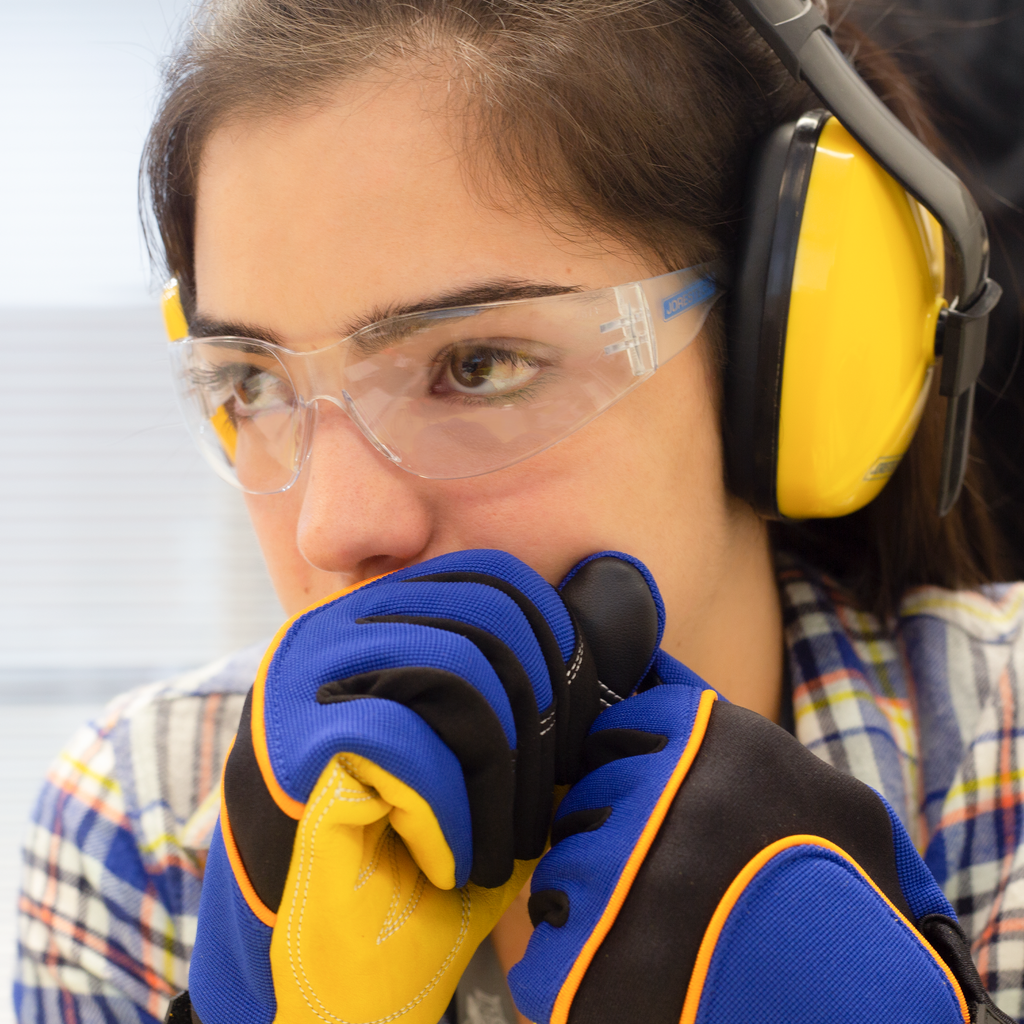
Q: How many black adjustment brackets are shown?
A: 1